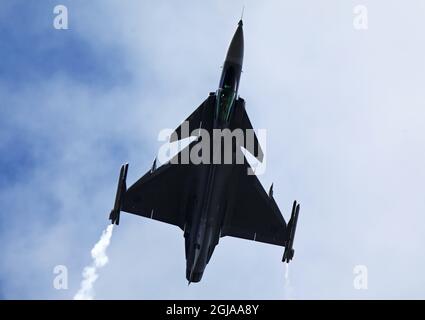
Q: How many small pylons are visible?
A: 2